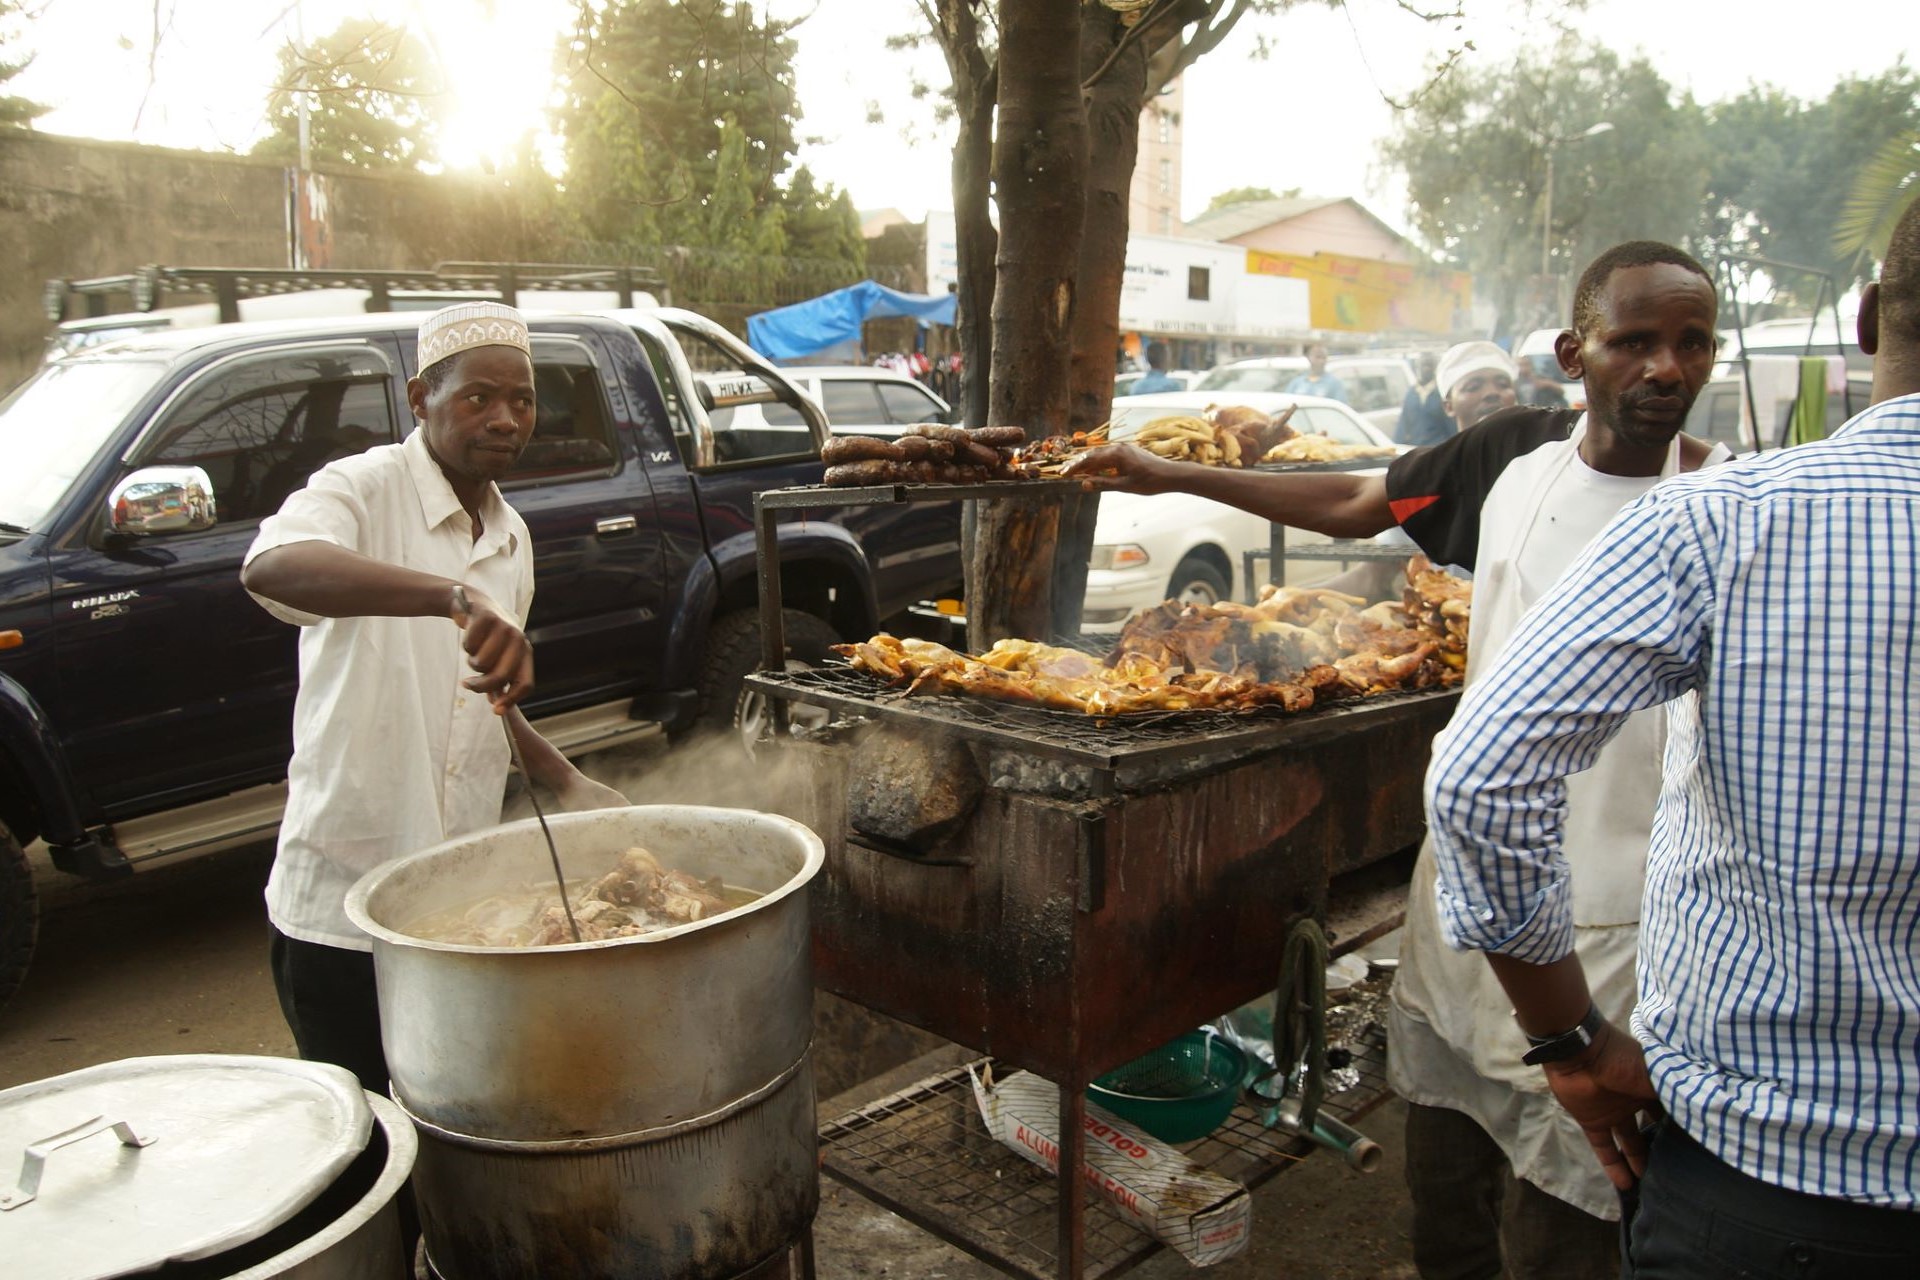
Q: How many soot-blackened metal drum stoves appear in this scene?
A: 1